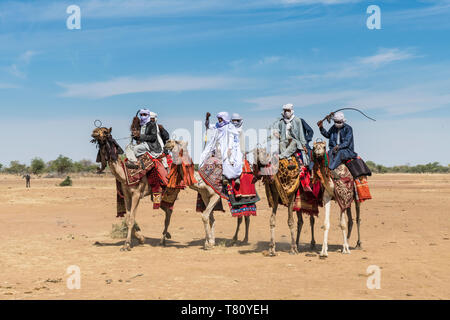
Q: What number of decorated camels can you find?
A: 4